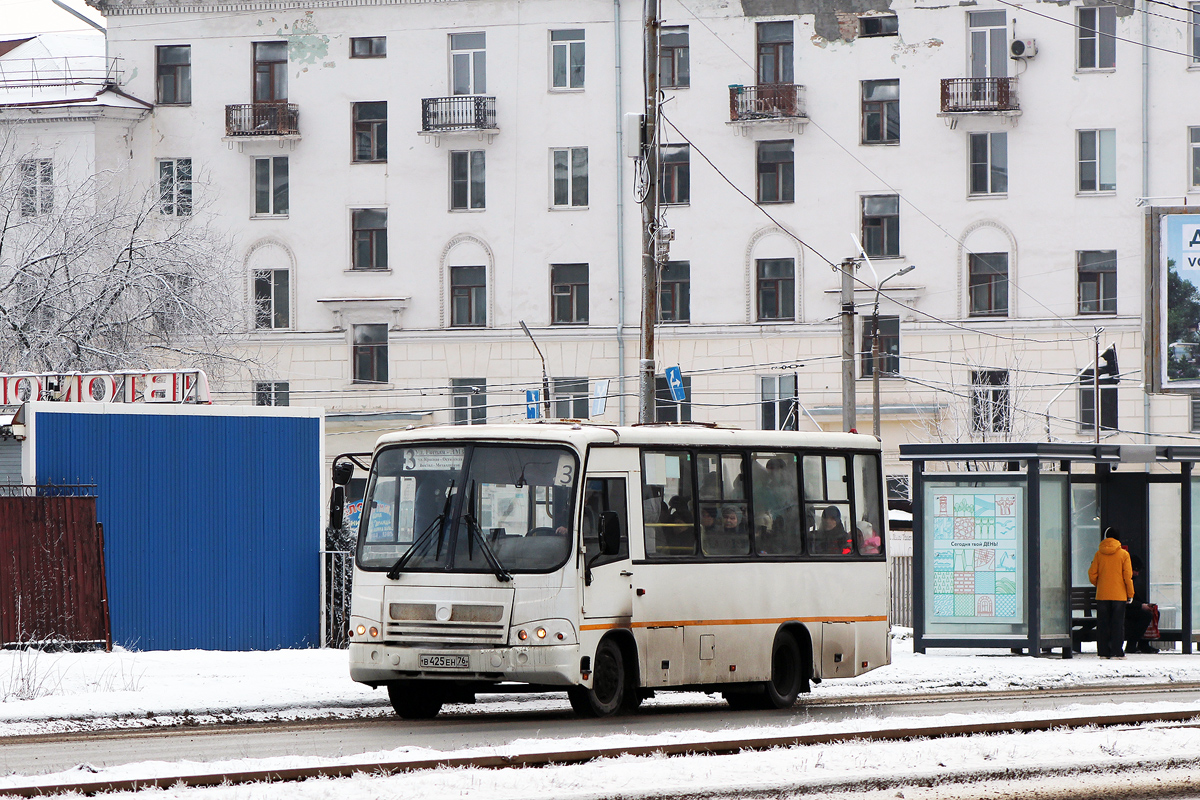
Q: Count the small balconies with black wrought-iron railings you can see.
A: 4